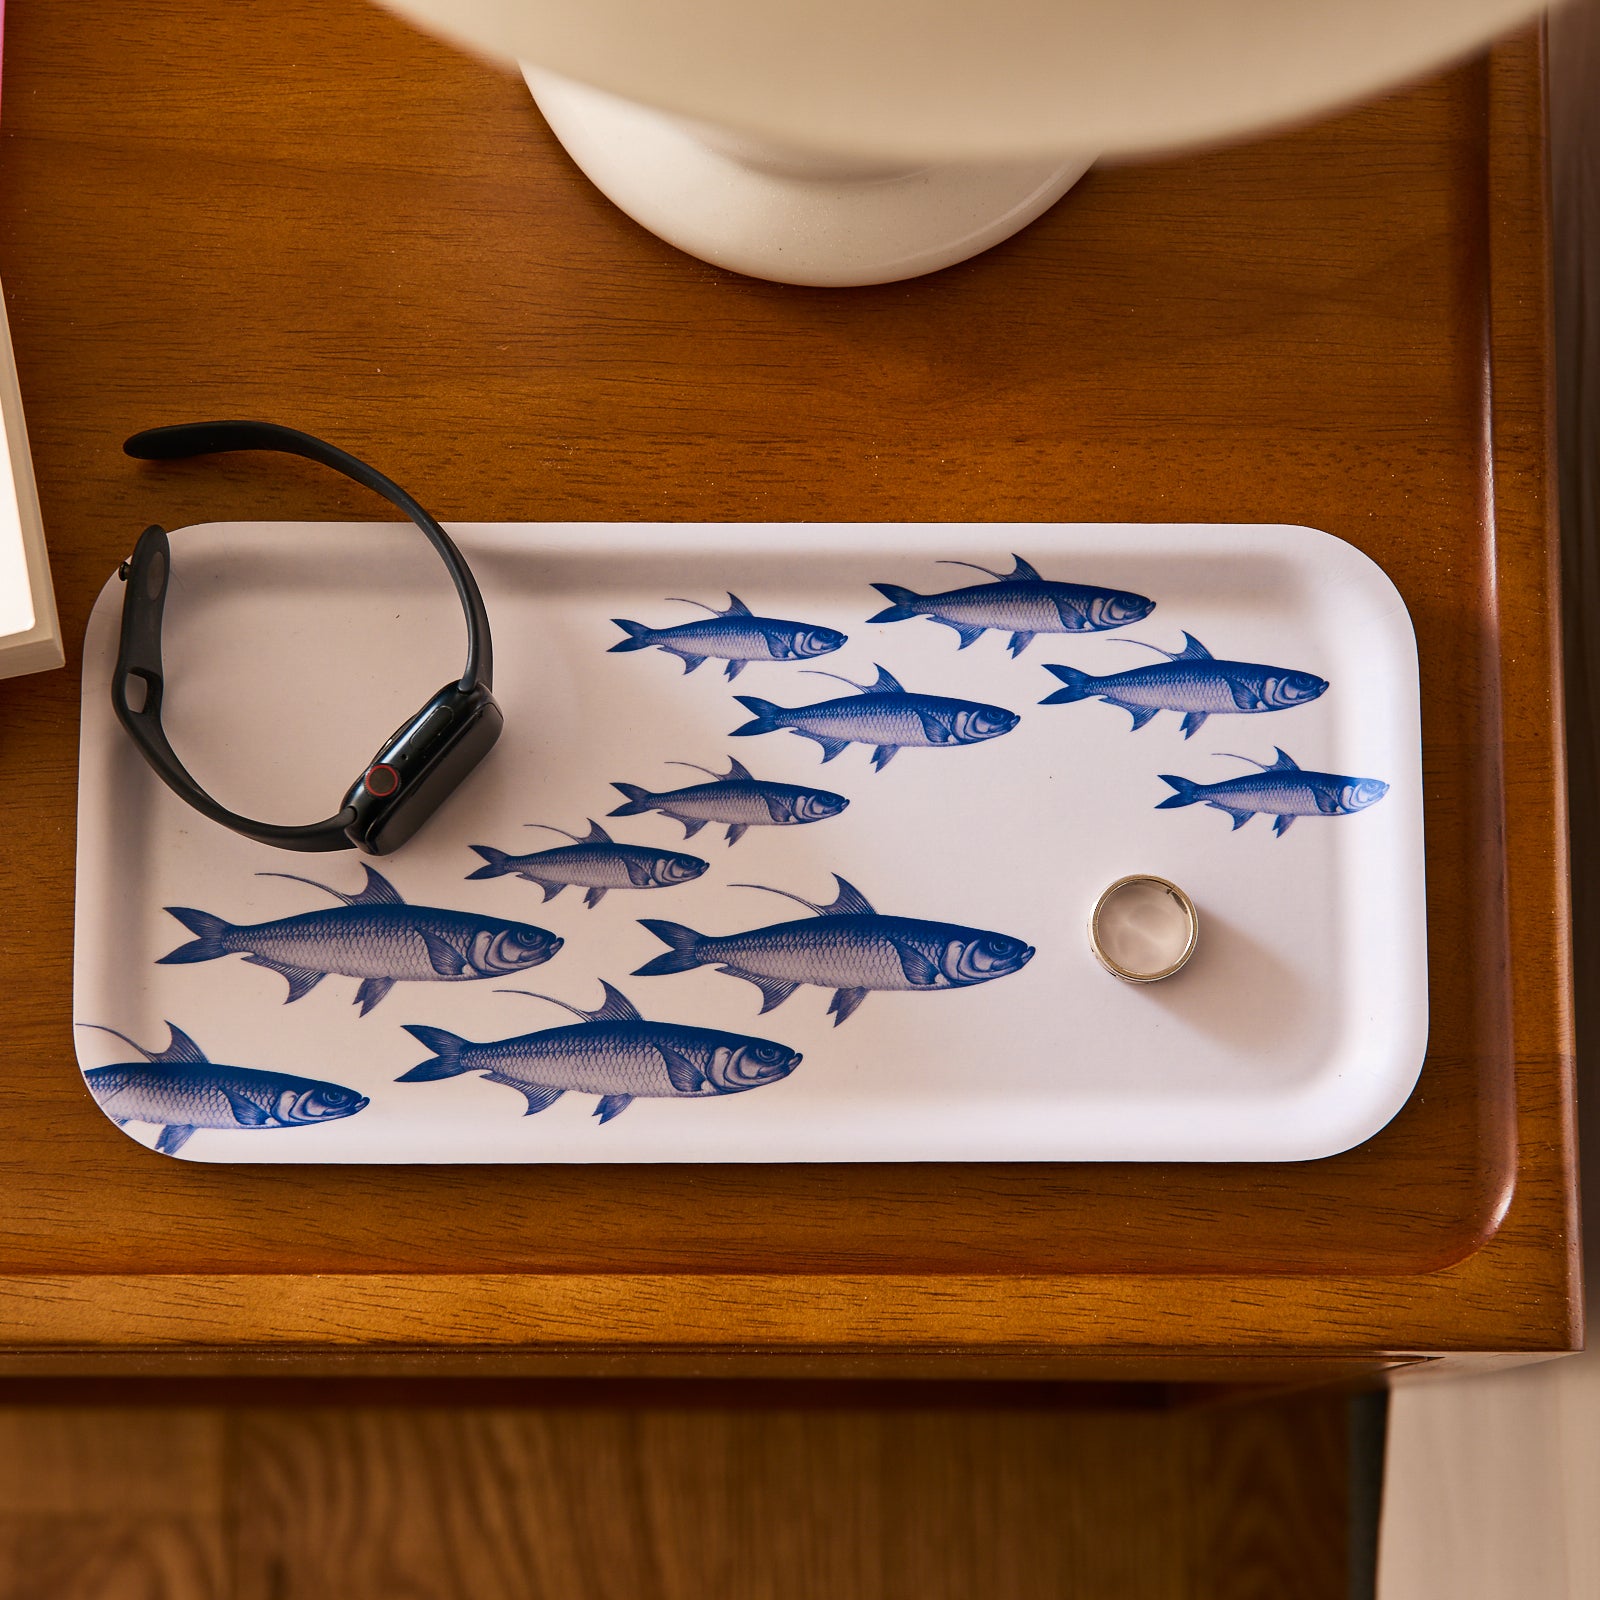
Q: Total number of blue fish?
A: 11